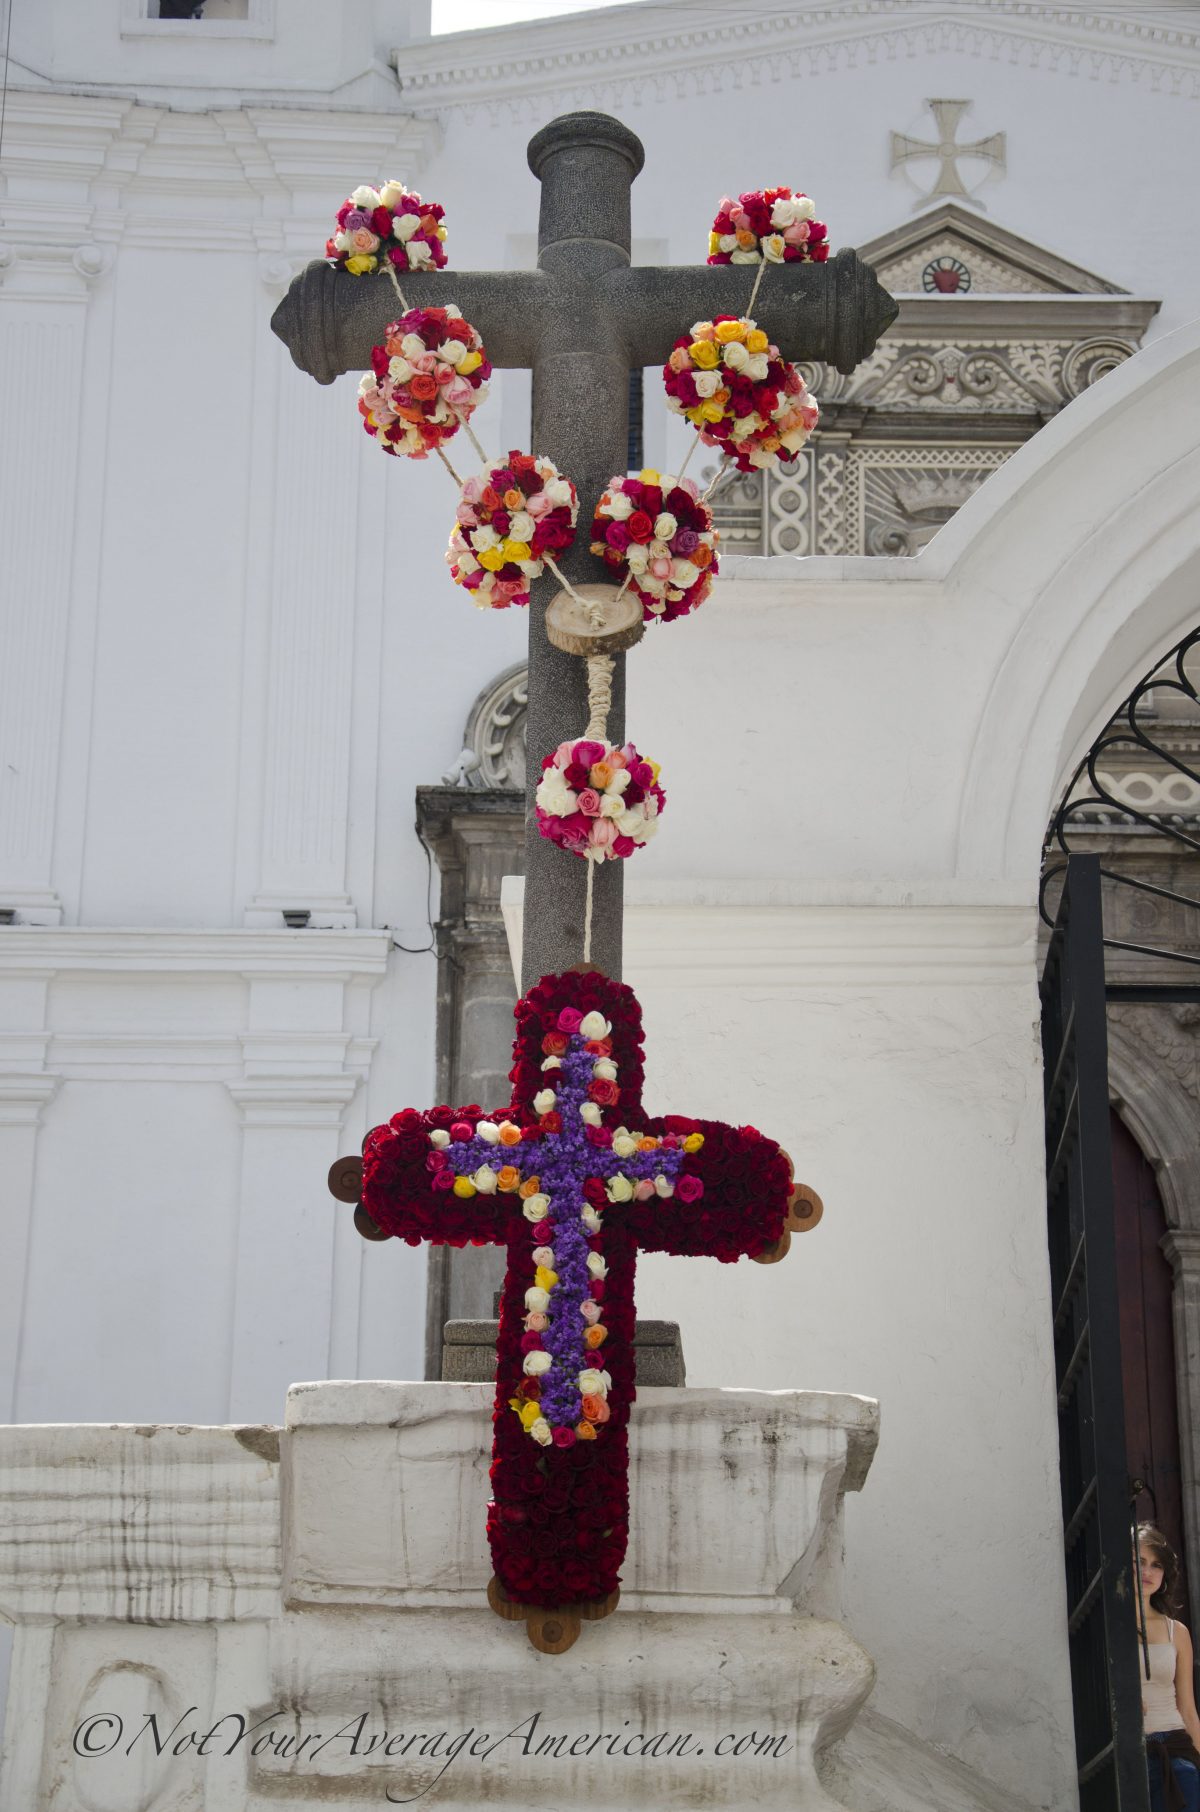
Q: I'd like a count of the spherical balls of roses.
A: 7